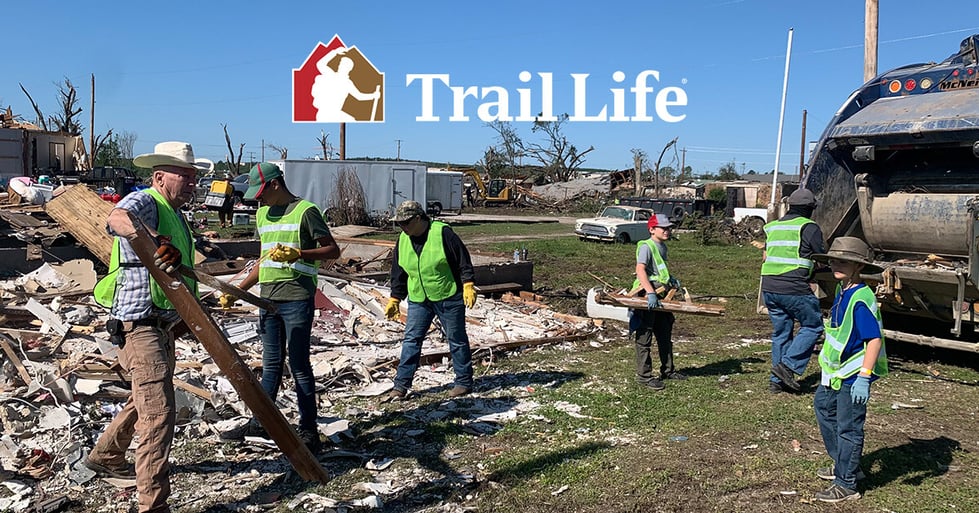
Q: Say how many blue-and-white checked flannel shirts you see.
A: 1